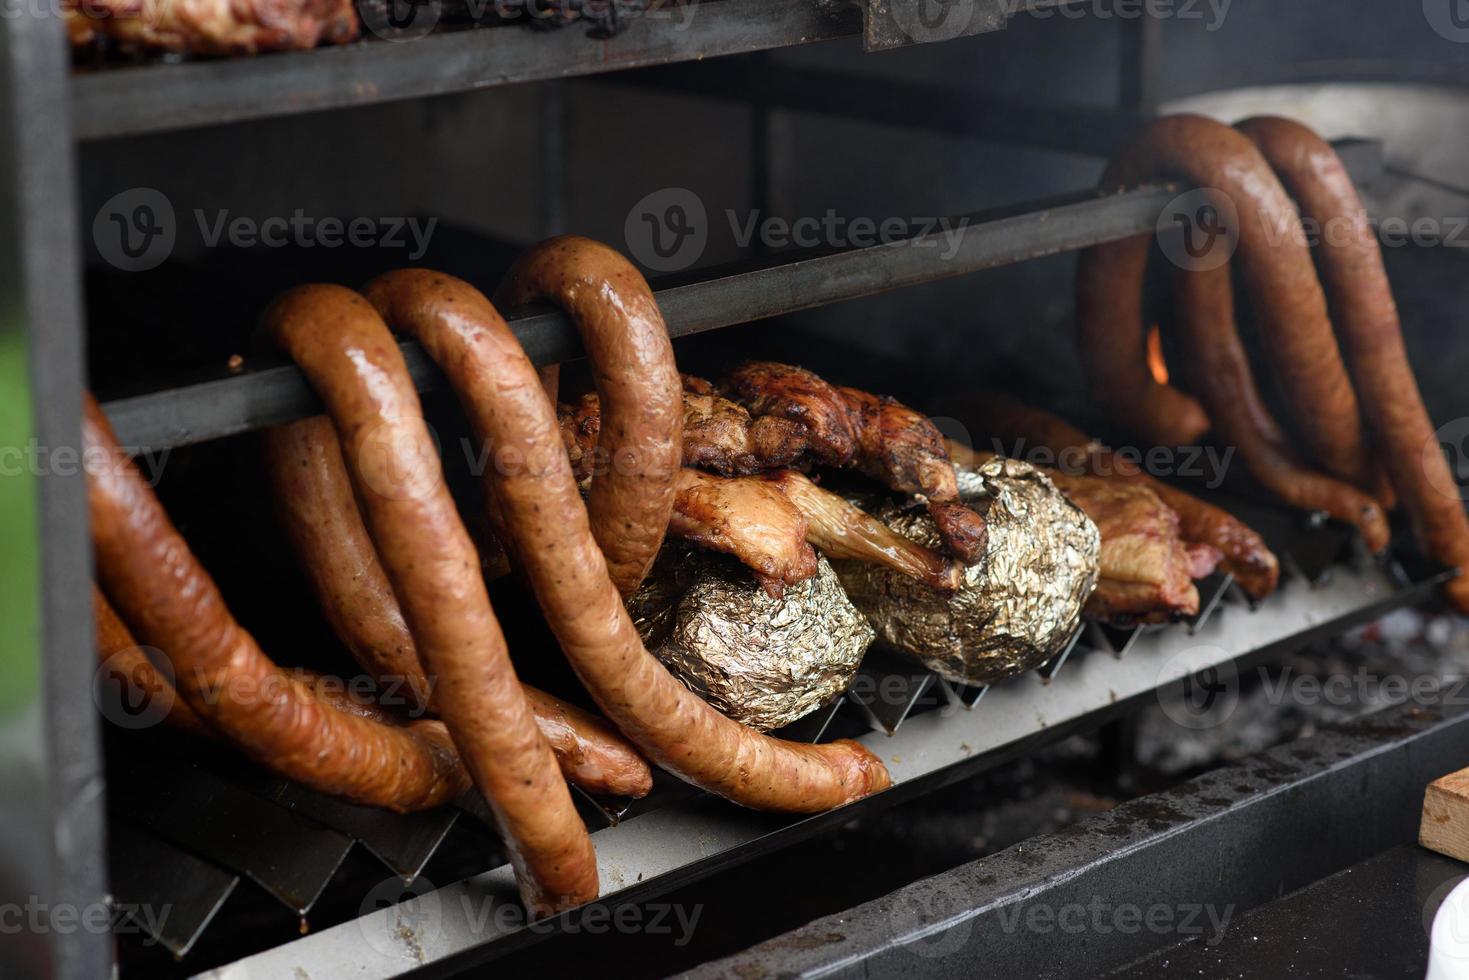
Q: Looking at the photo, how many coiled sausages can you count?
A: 6